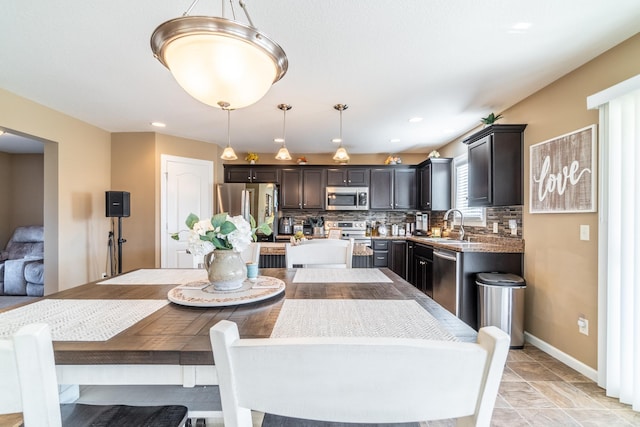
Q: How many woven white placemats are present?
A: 4